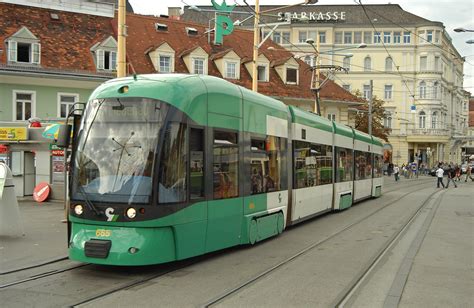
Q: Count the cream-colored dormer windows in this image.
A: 5